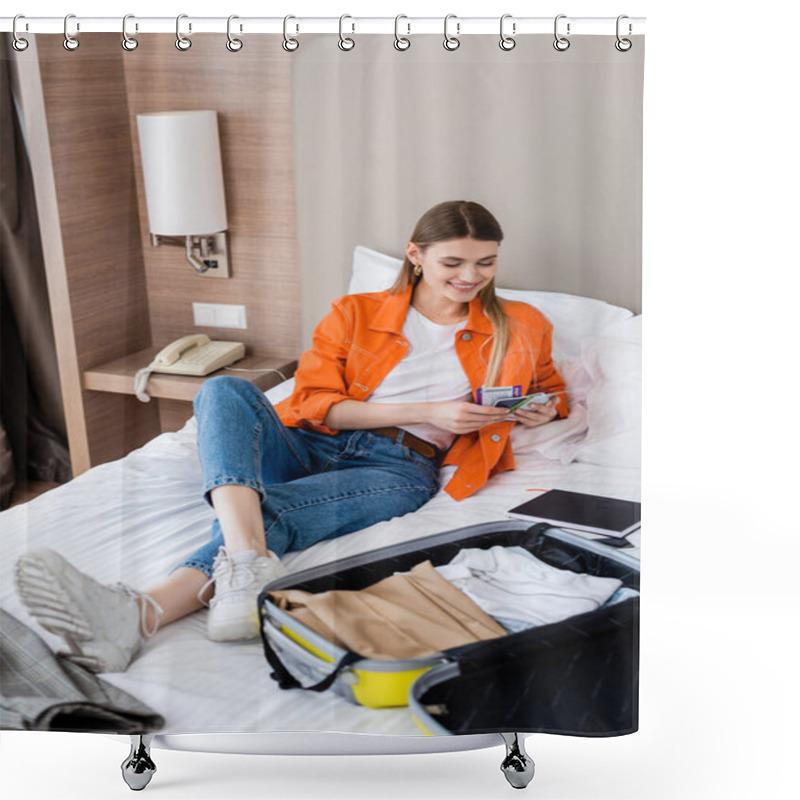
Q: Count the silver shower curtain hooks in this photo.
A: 12